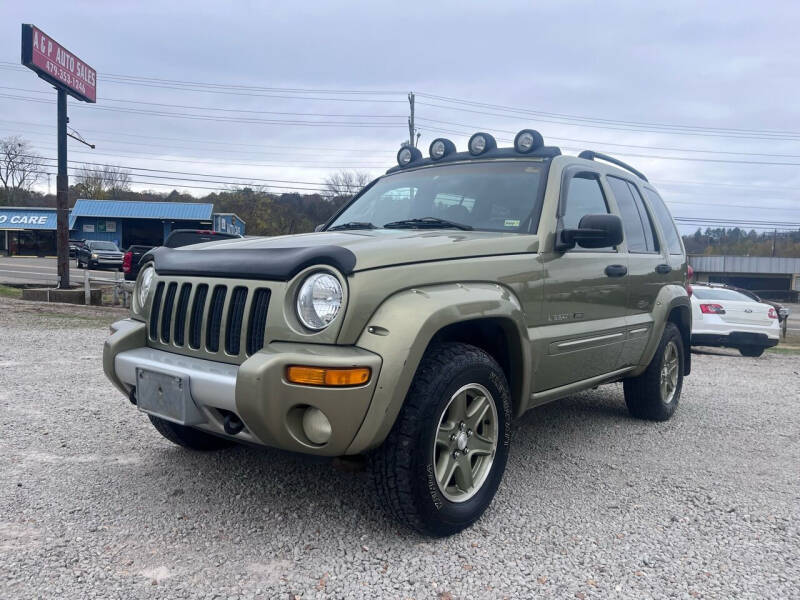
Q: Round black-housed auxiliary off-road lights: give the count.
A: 4